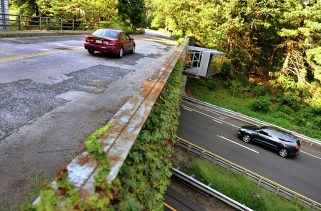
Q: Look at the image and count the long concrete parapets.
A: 1